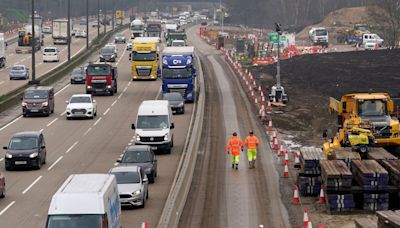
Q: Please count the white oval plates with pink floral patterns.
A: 0